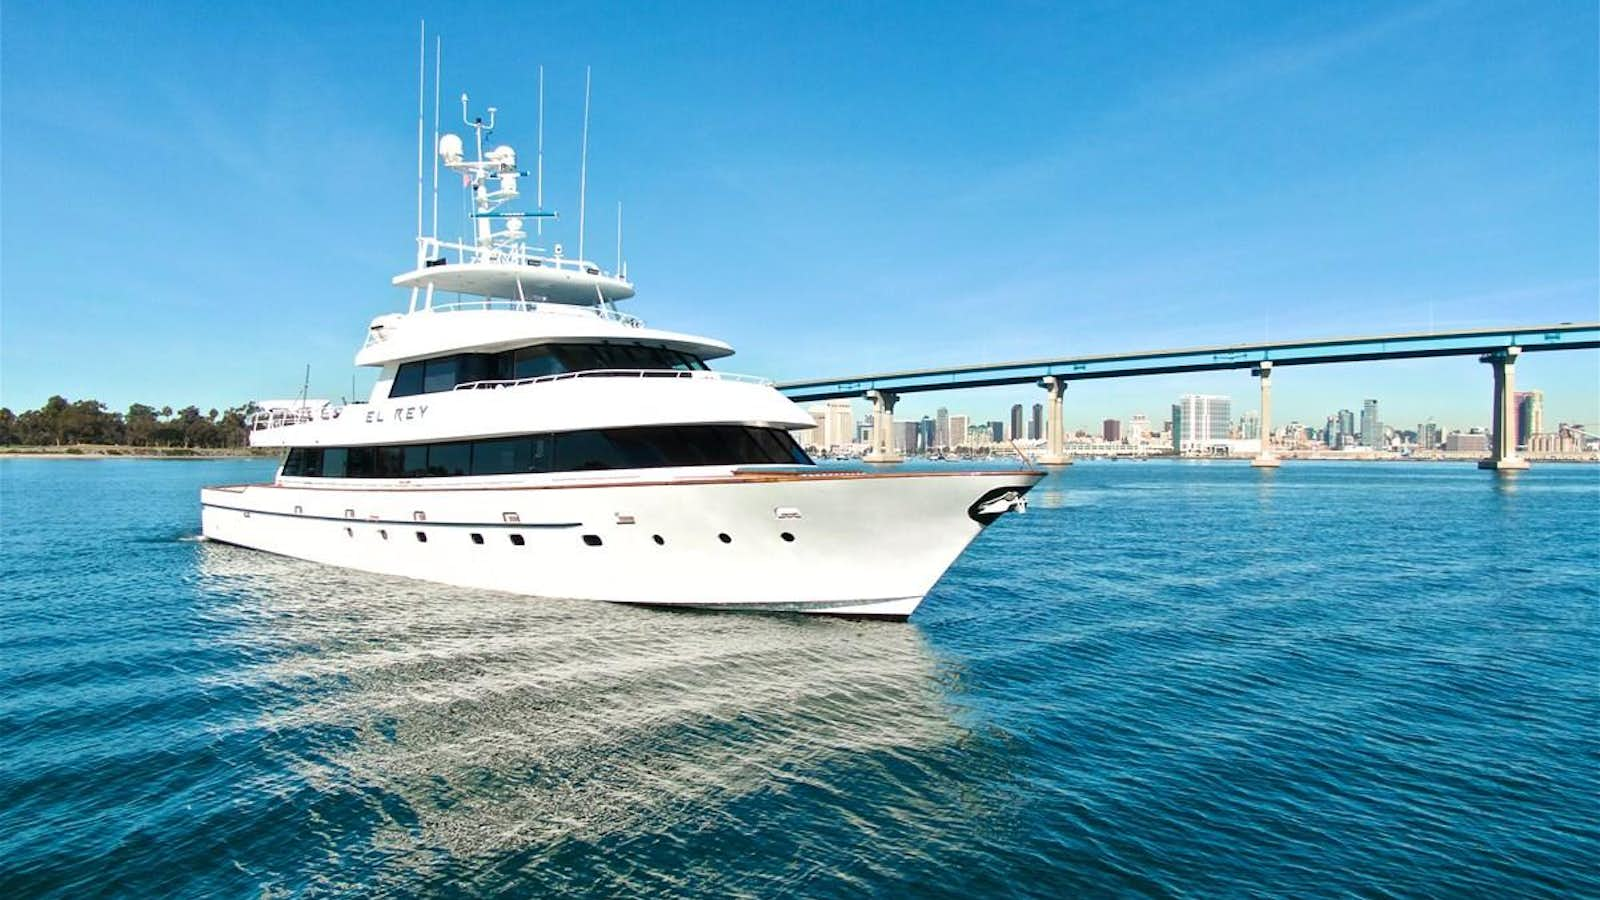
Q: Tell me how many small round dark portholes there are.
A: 3